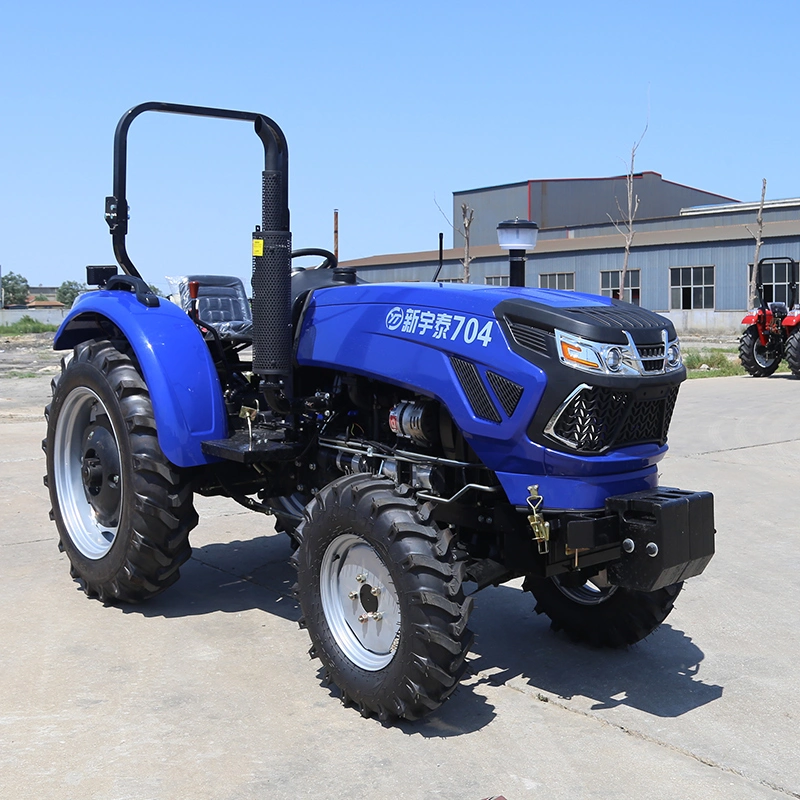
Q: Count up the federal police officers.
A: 0